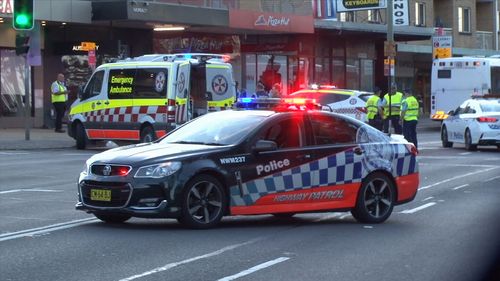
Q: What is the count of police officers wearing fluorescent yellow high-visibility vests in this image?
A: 4